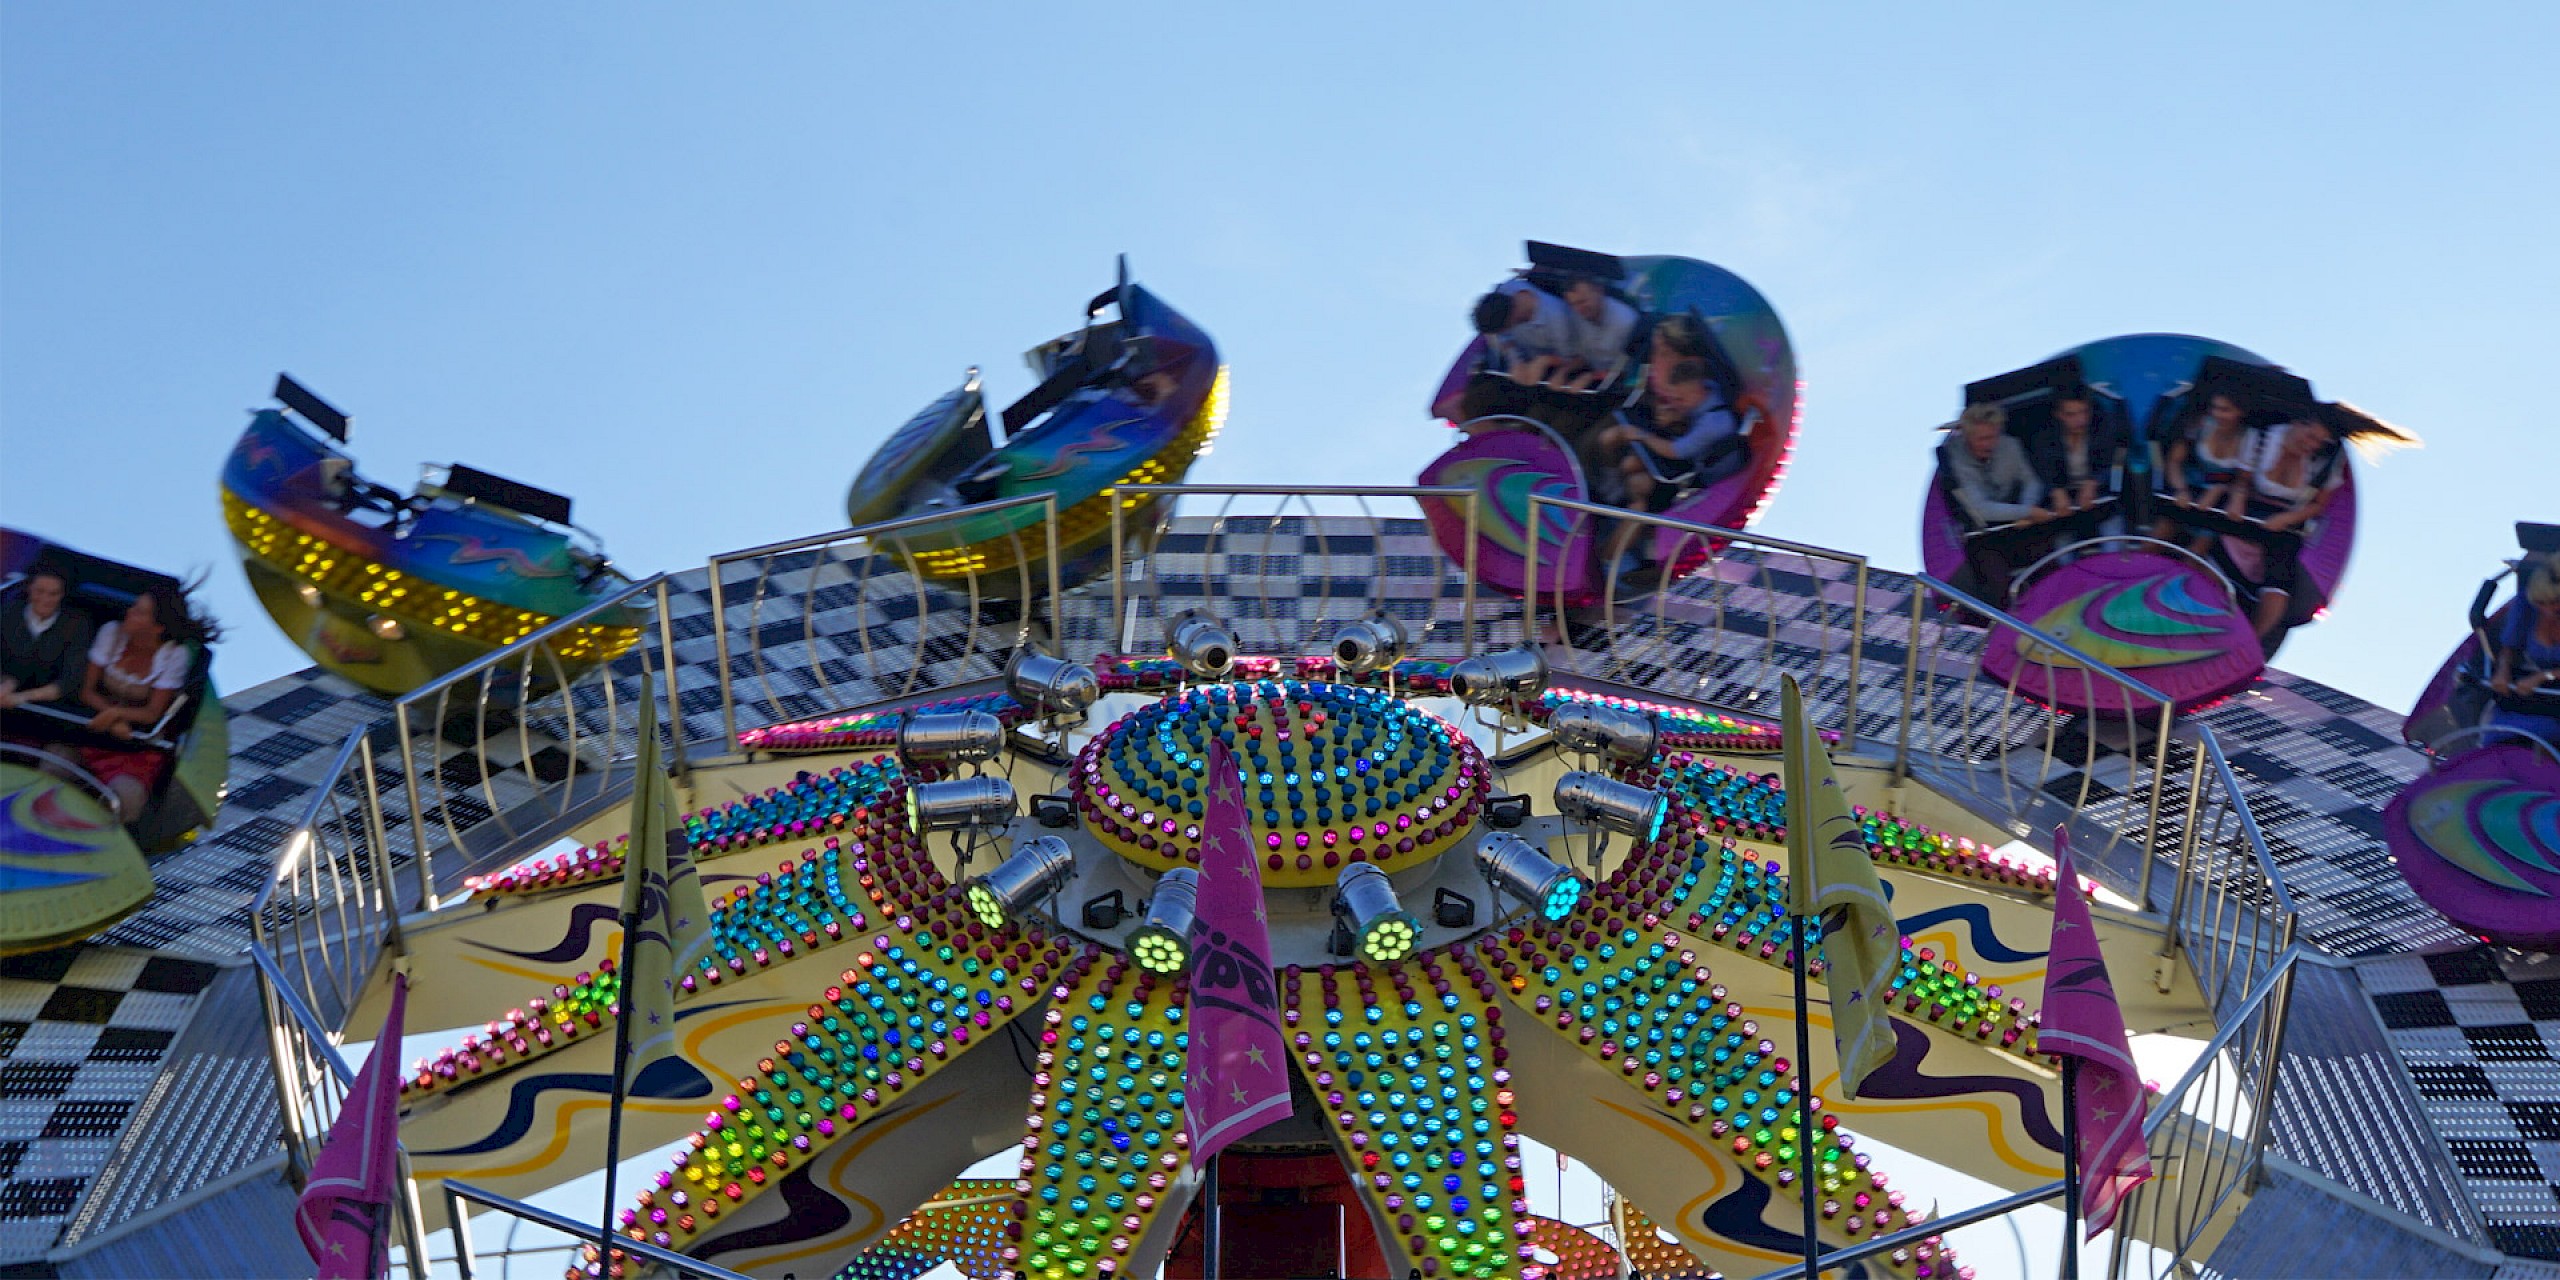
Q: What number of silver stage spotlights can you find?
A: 12